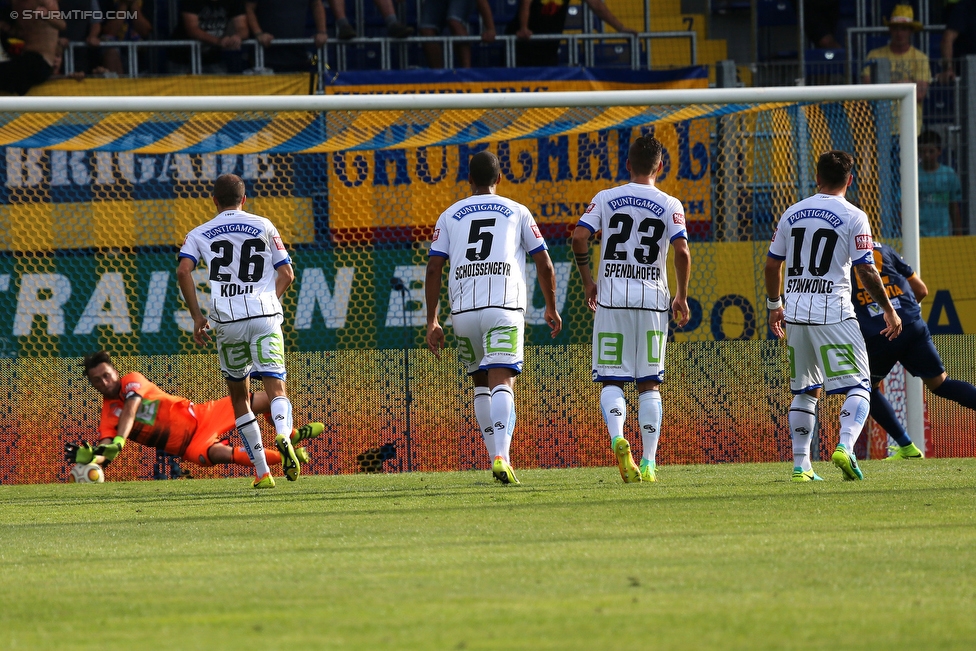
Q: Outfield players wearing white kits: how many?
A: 4